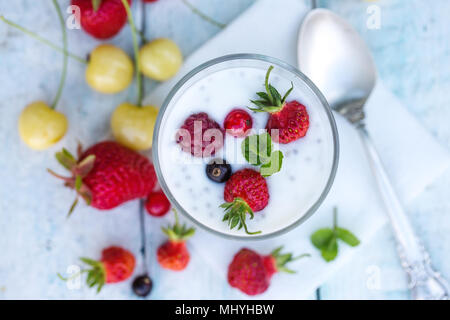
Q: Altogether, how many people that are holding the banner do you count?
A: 0